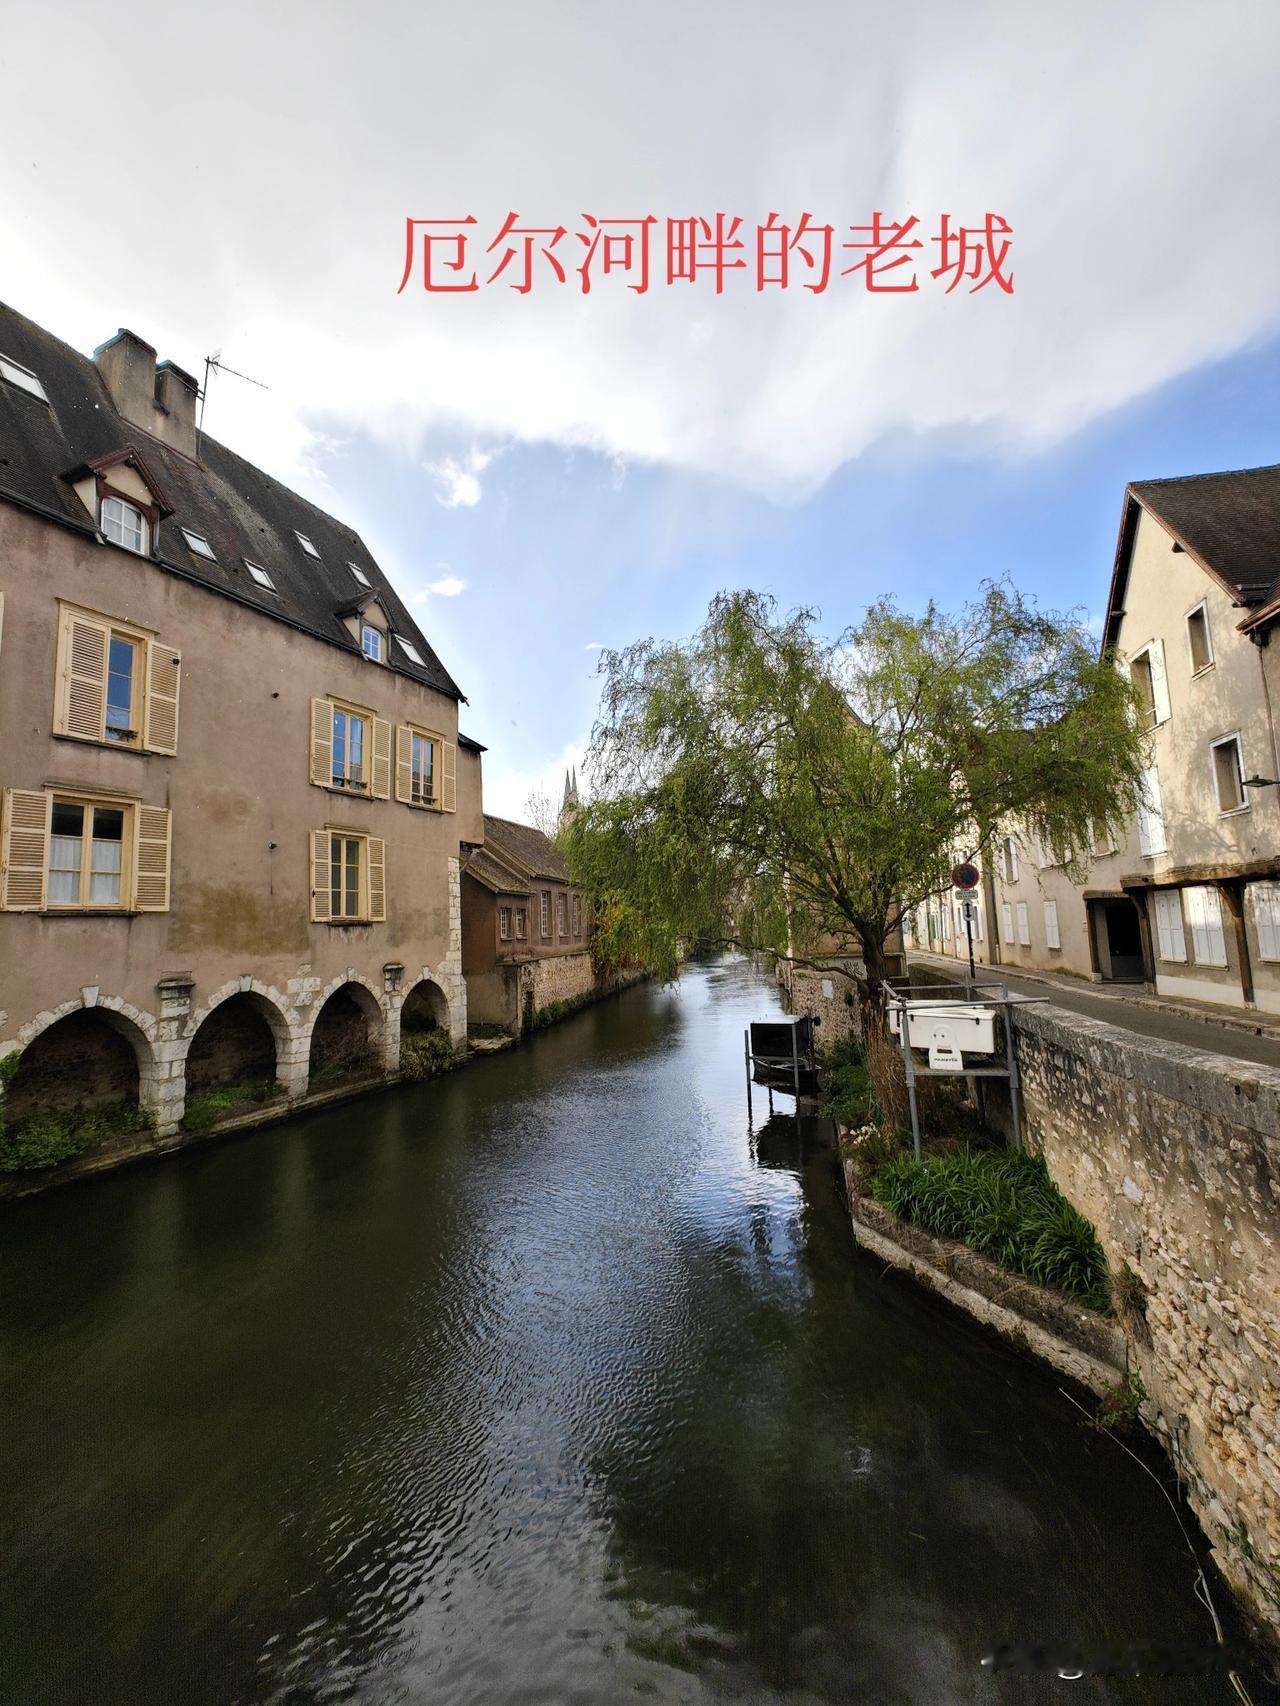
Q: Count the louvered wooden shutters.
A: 10